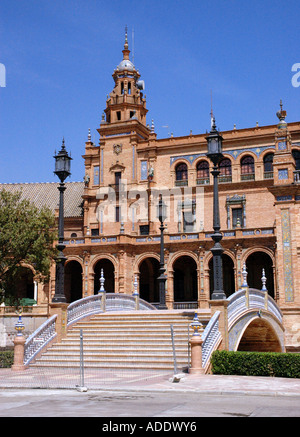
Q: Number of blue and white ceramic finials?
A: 6